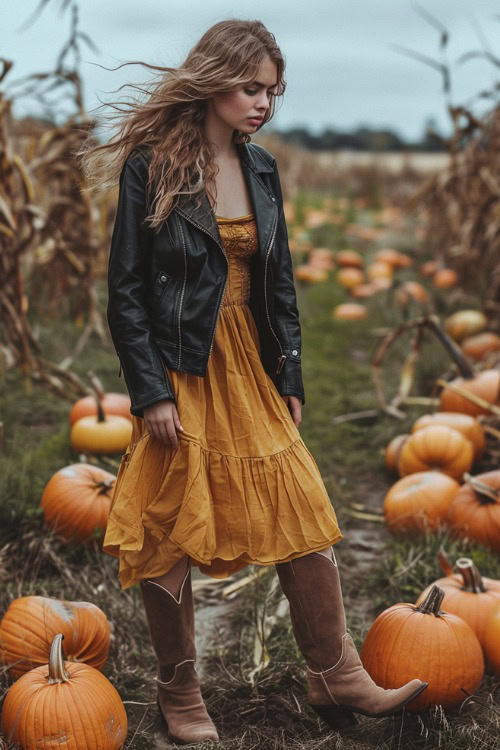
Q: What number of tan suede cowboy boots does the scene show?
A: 2